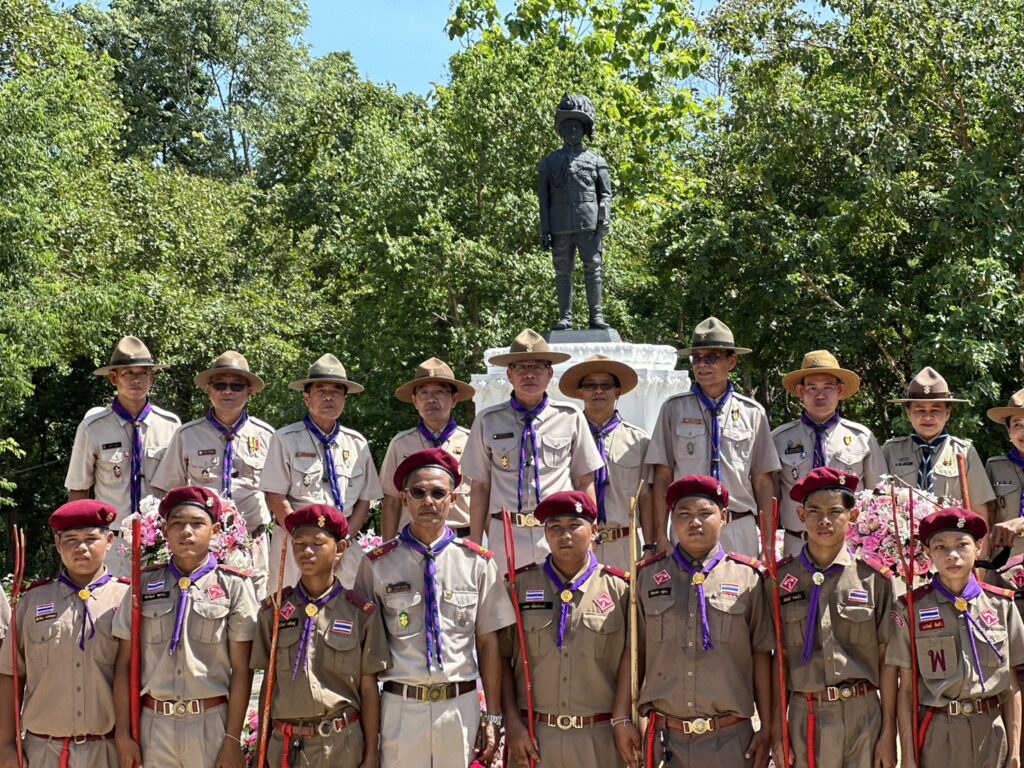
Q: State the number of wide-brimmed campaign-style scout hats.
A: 10